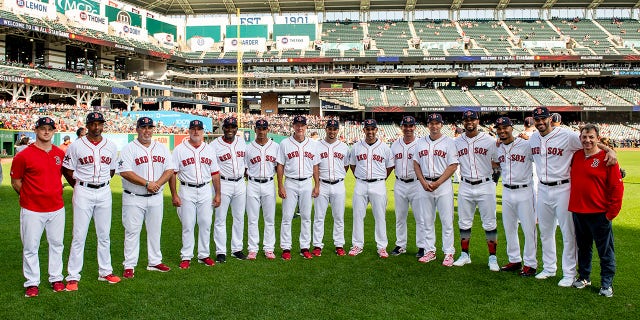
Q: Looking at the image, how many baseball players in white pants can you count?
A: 14